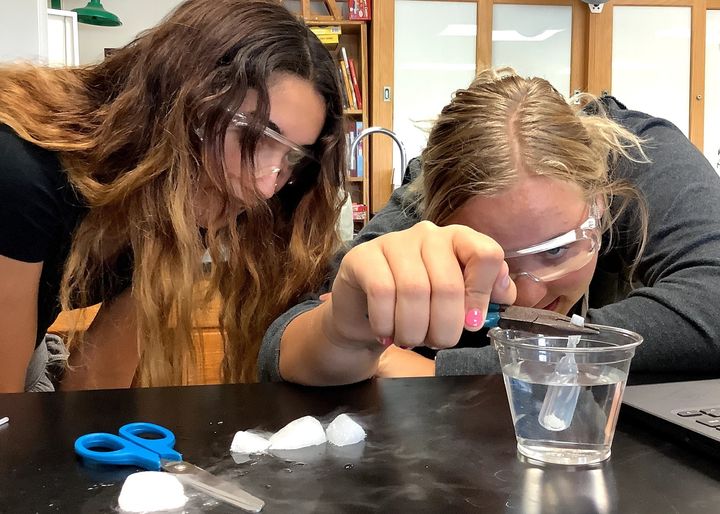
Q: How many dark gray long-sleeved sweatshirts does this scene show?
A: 1